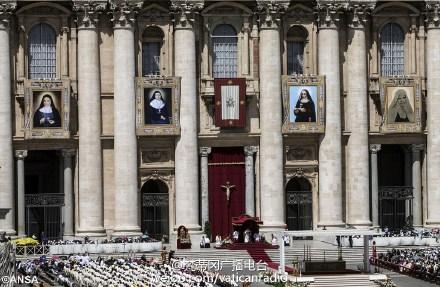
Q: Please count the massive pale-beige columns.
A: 8